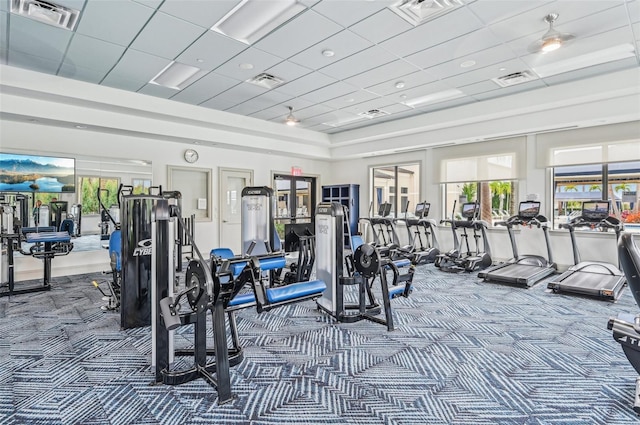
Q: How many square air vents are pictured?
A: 5